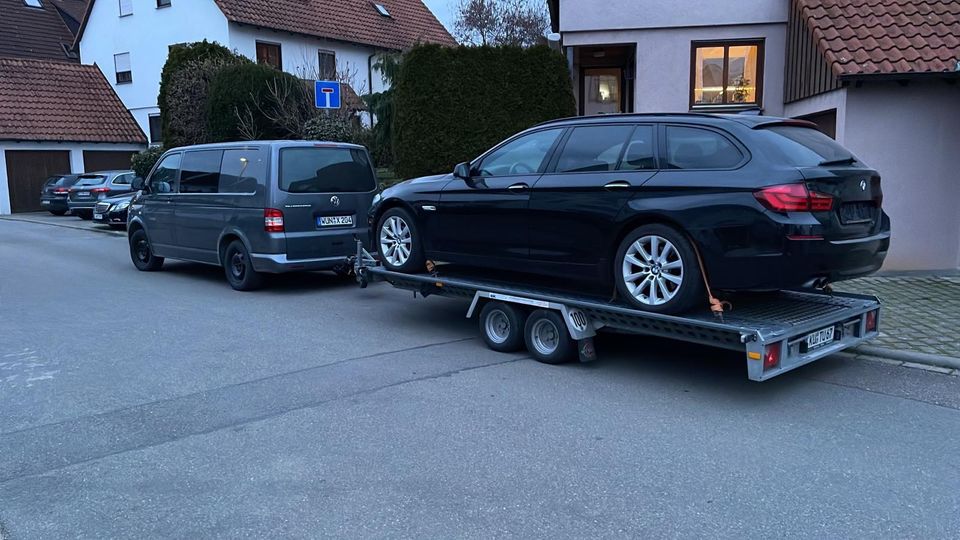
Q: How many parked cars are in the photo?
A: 3